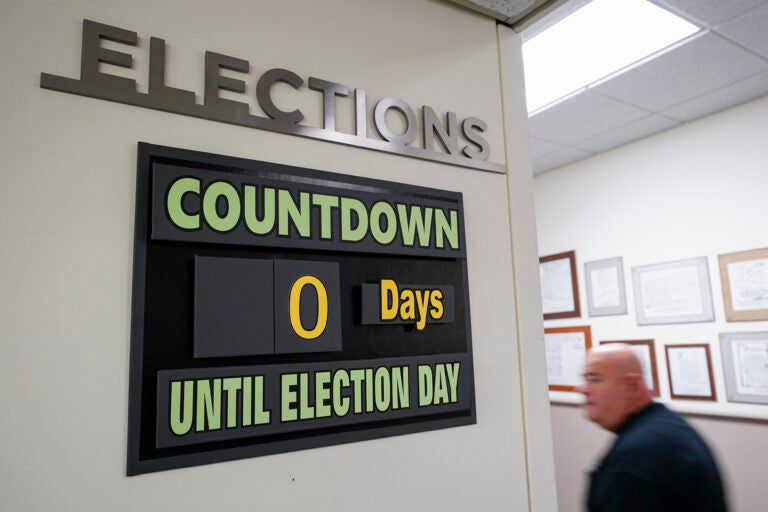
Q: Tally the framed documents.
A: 8